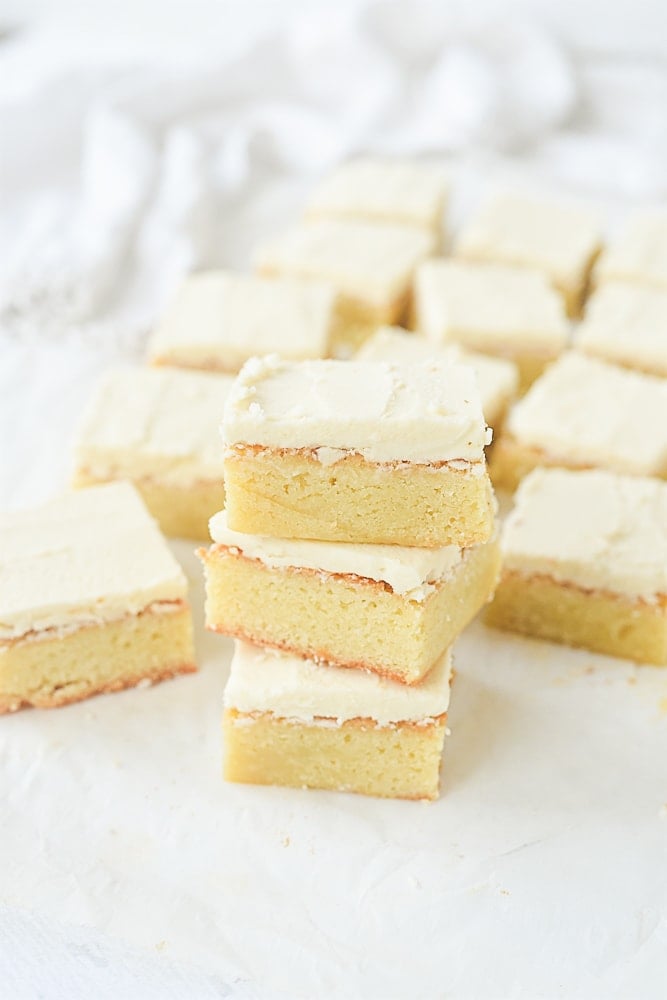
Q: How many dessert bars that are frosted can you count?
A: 15